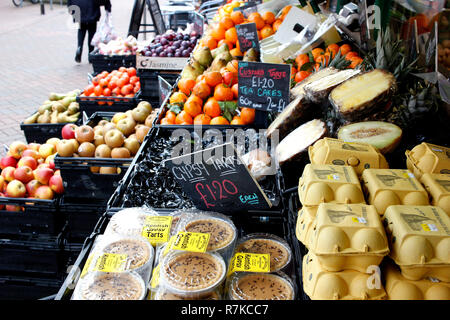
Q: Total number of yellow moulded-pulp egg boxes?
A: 10